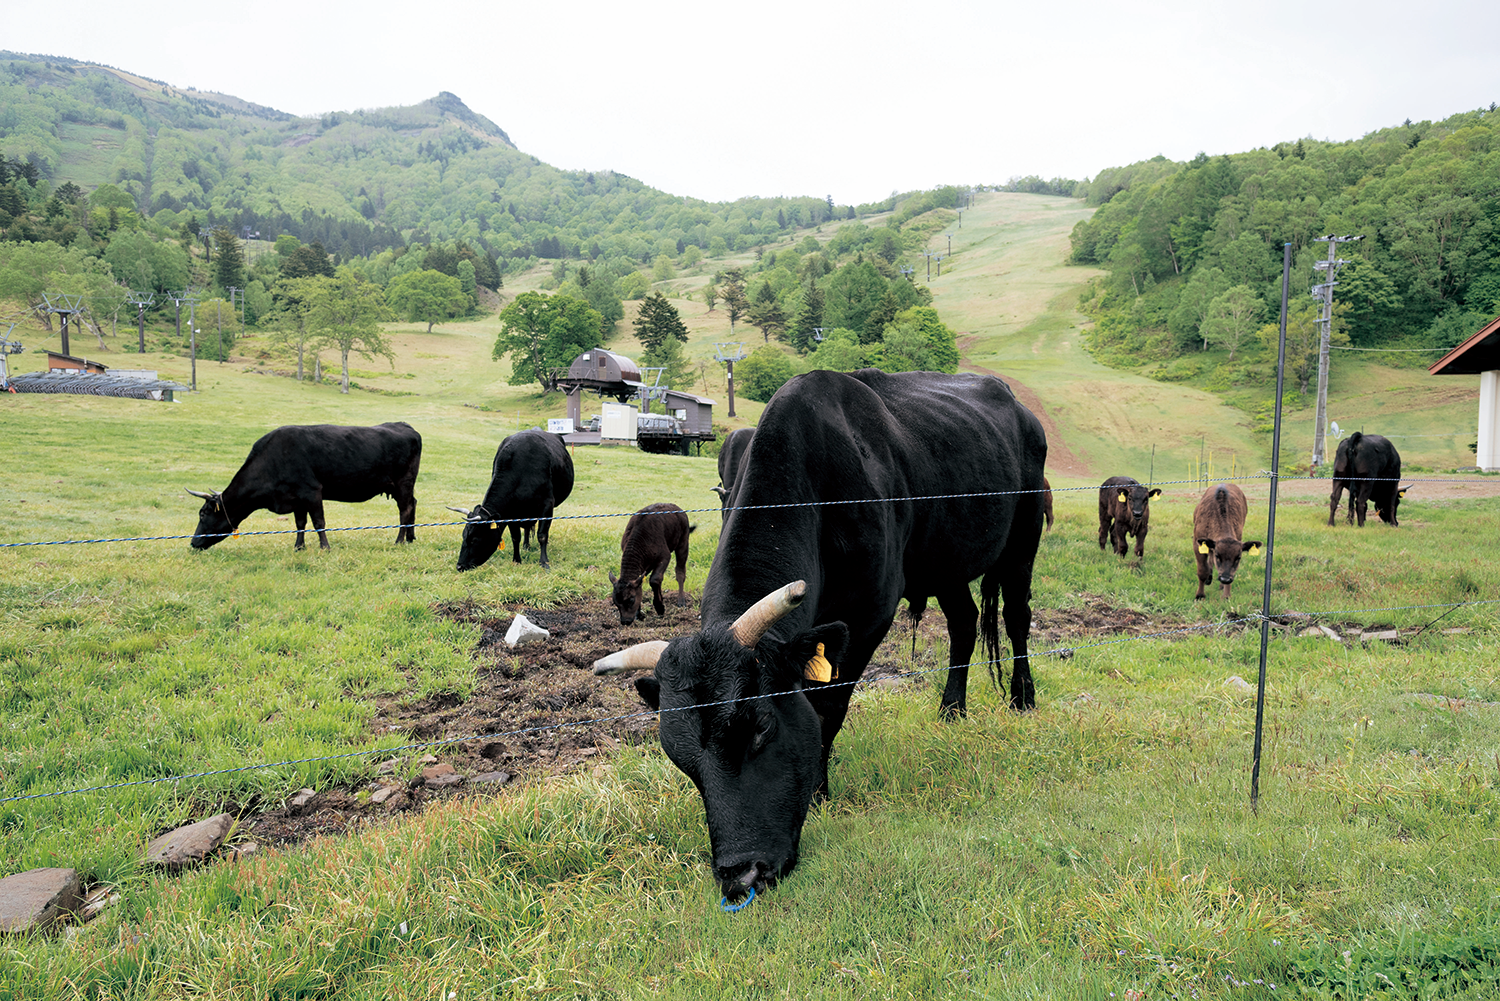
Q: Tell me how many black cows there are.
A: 5